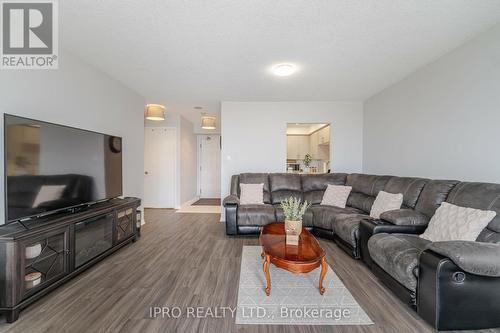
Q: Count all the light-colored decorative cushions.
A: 4